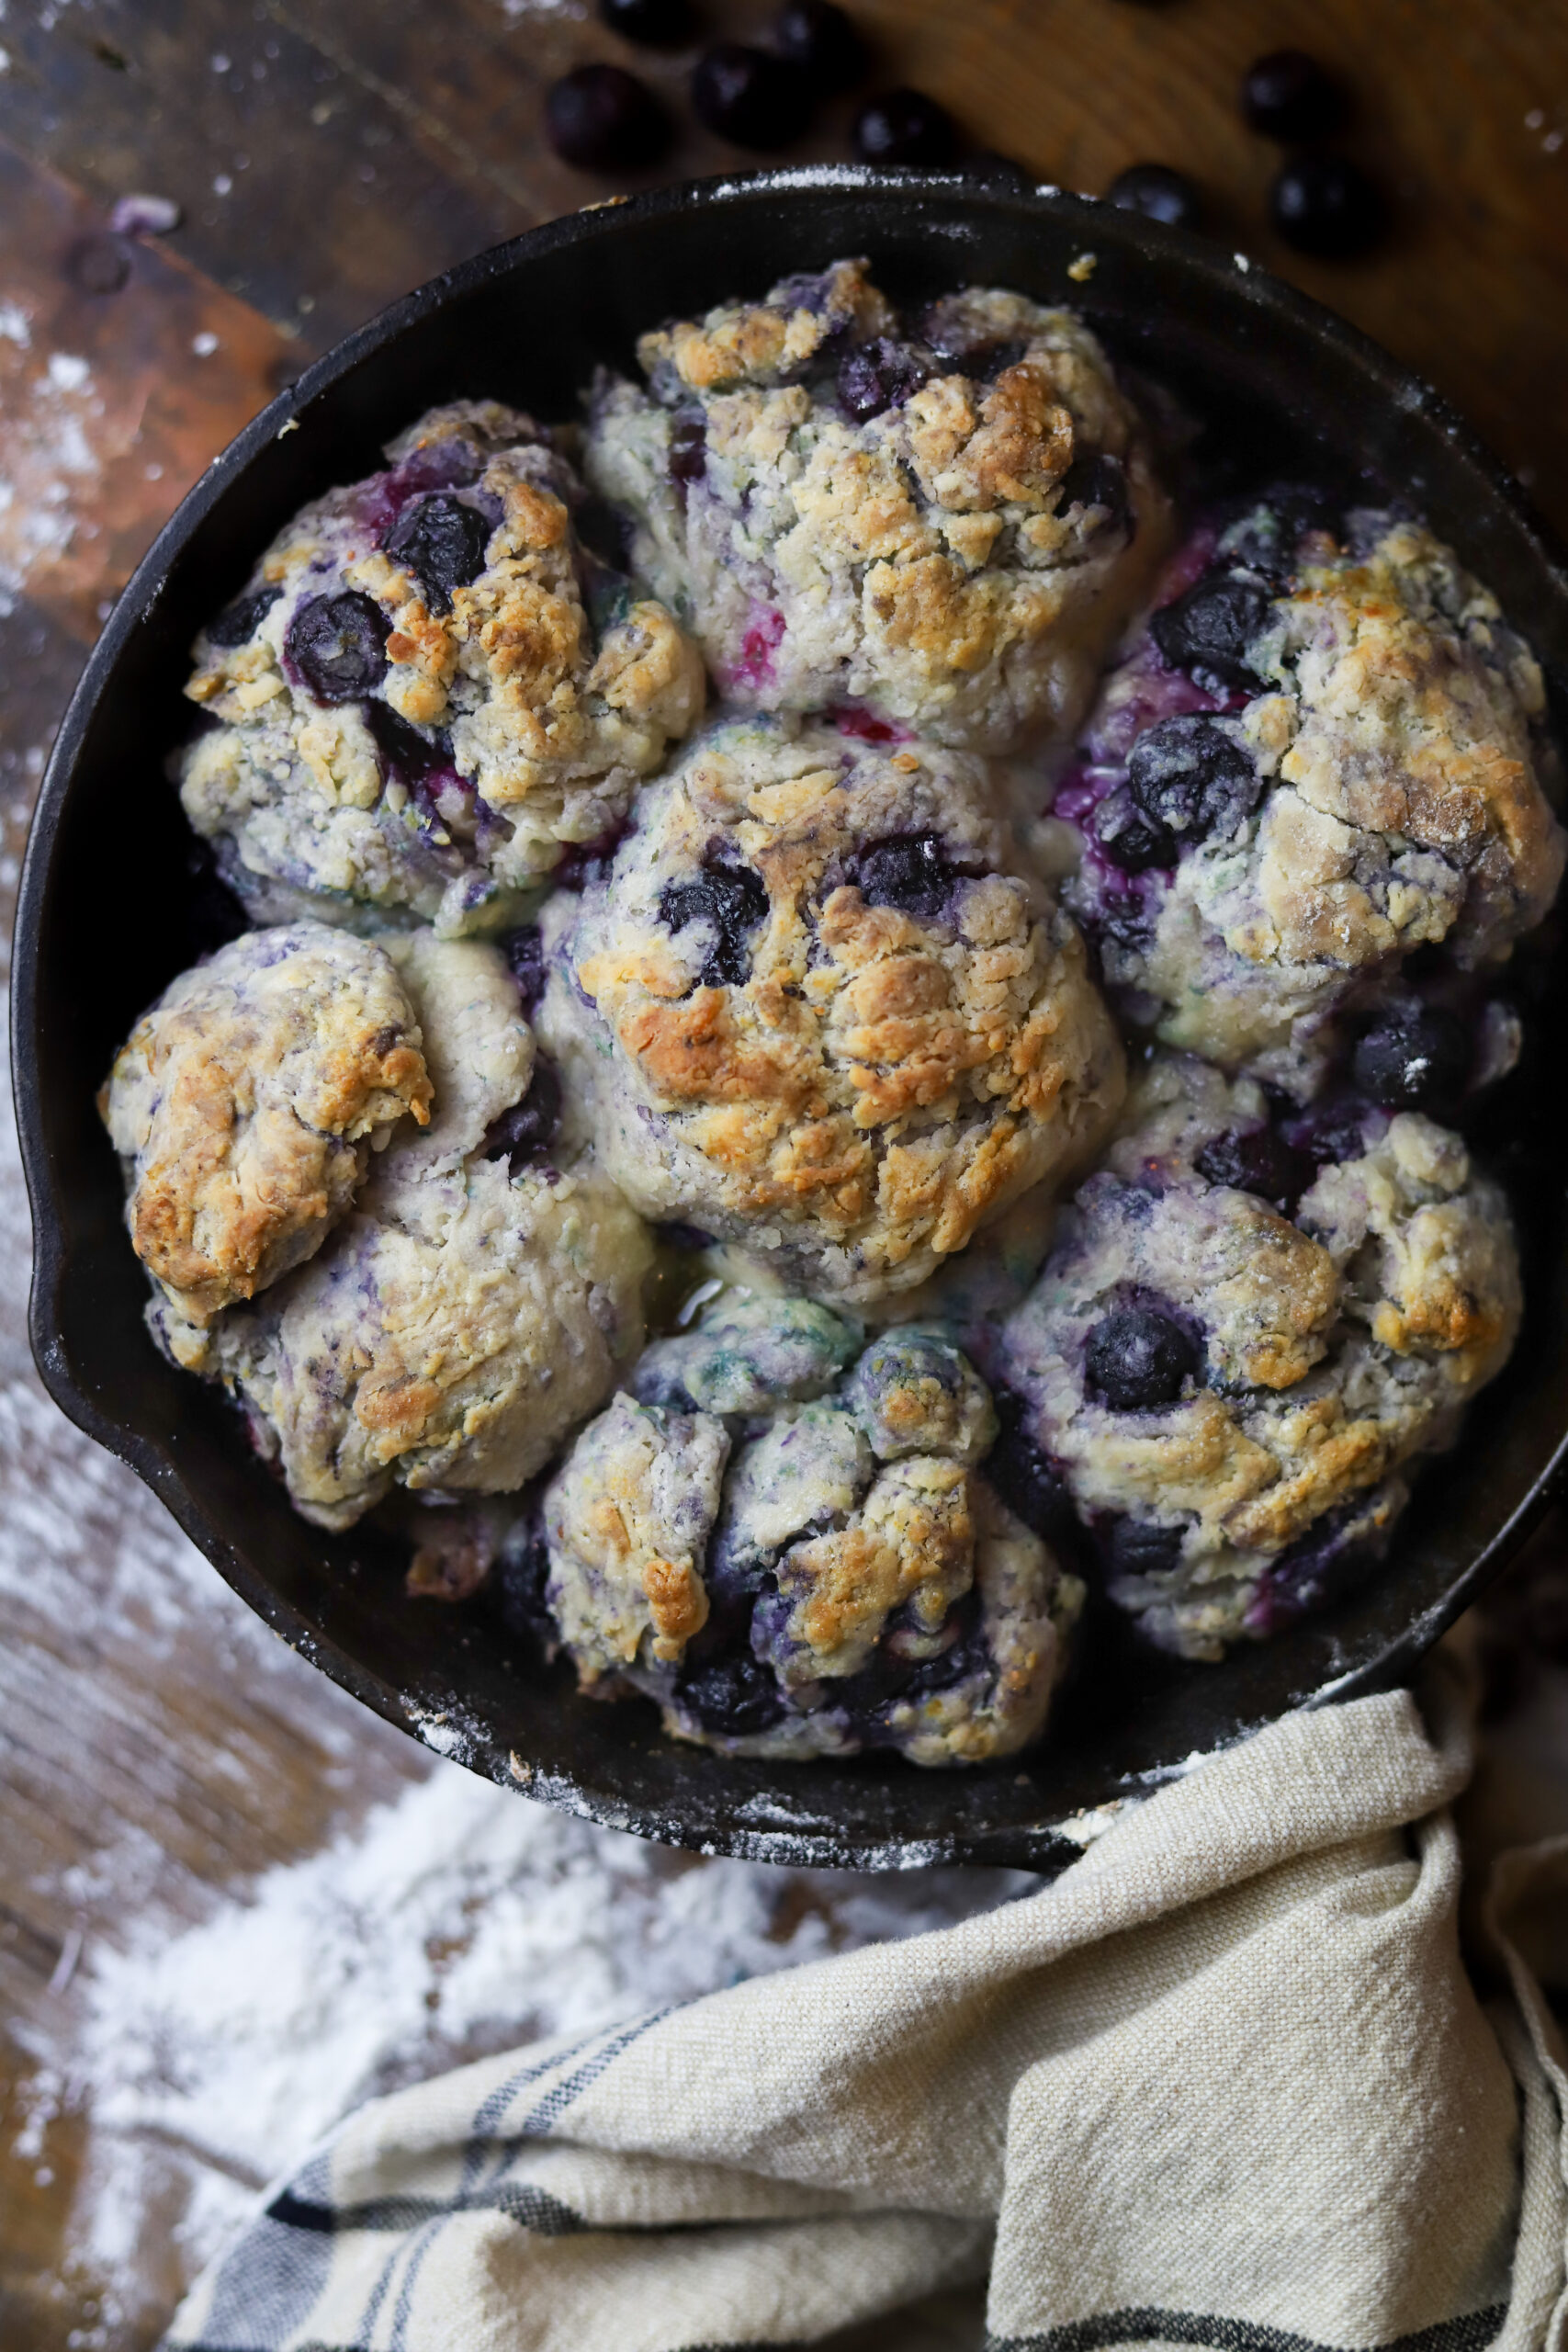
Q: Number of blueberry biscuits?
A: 7